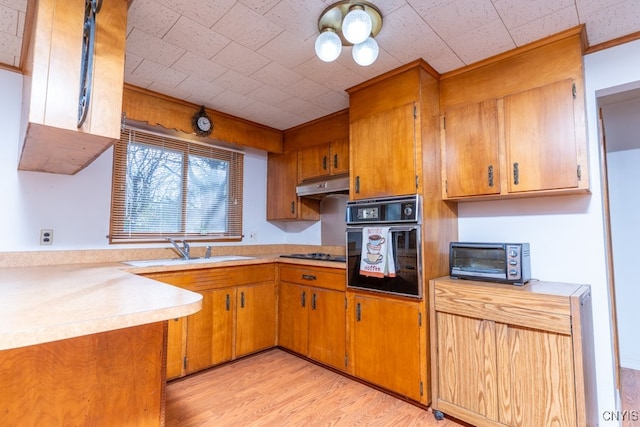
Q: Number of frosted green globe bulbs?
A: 0